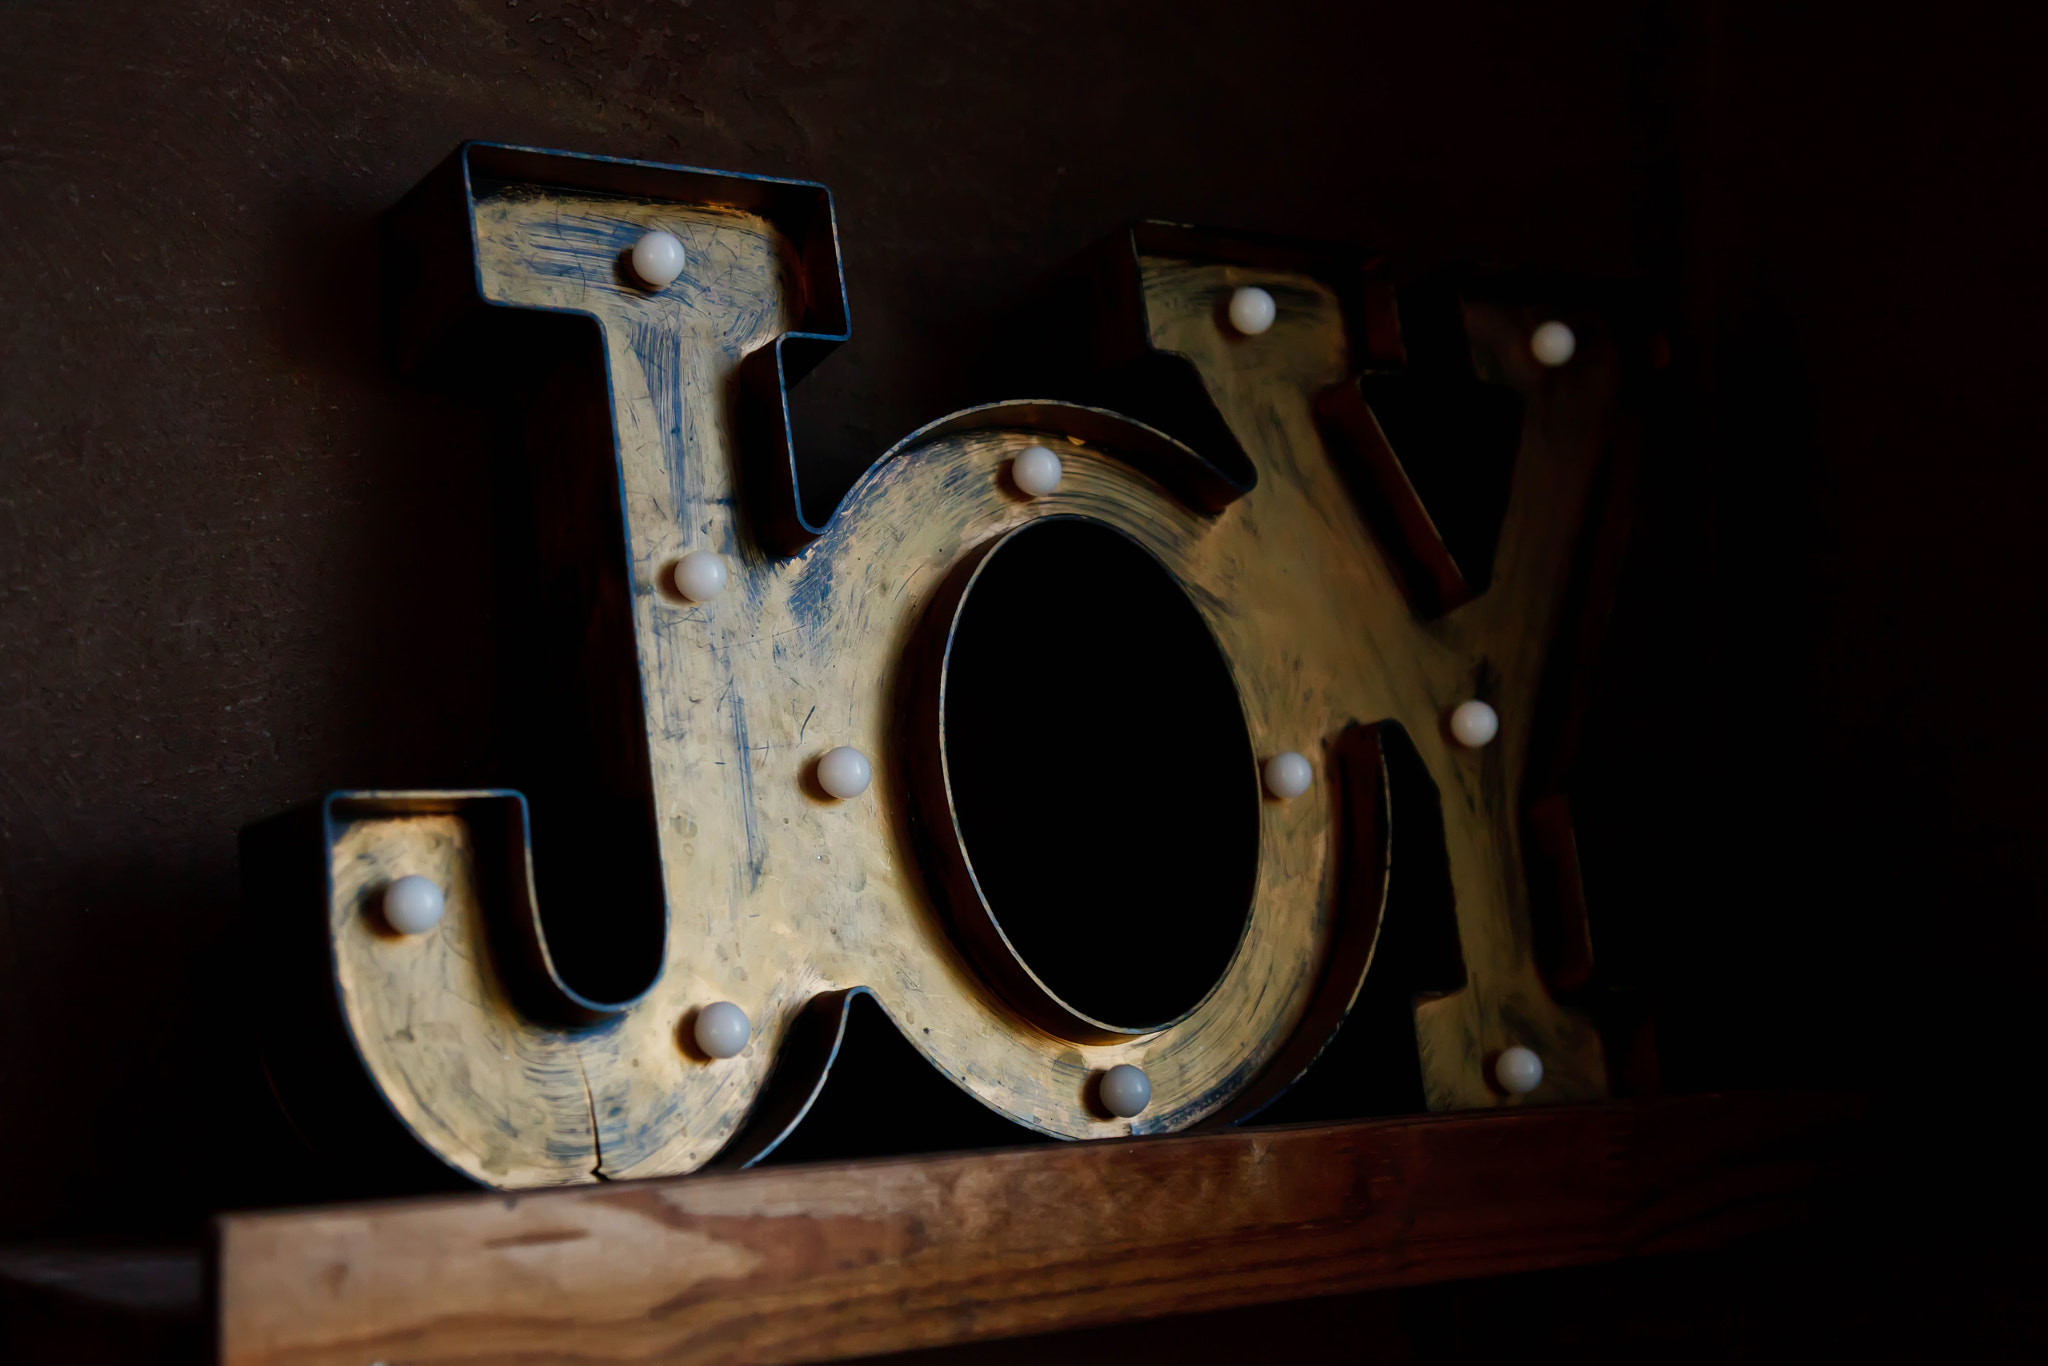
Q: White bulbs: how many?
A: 12